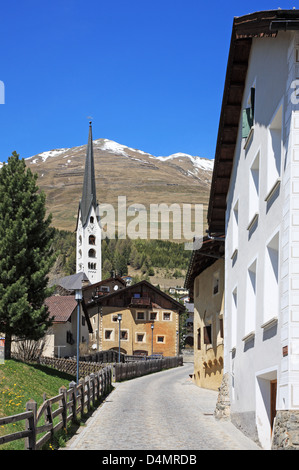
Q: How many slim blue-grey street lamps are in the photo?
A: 3